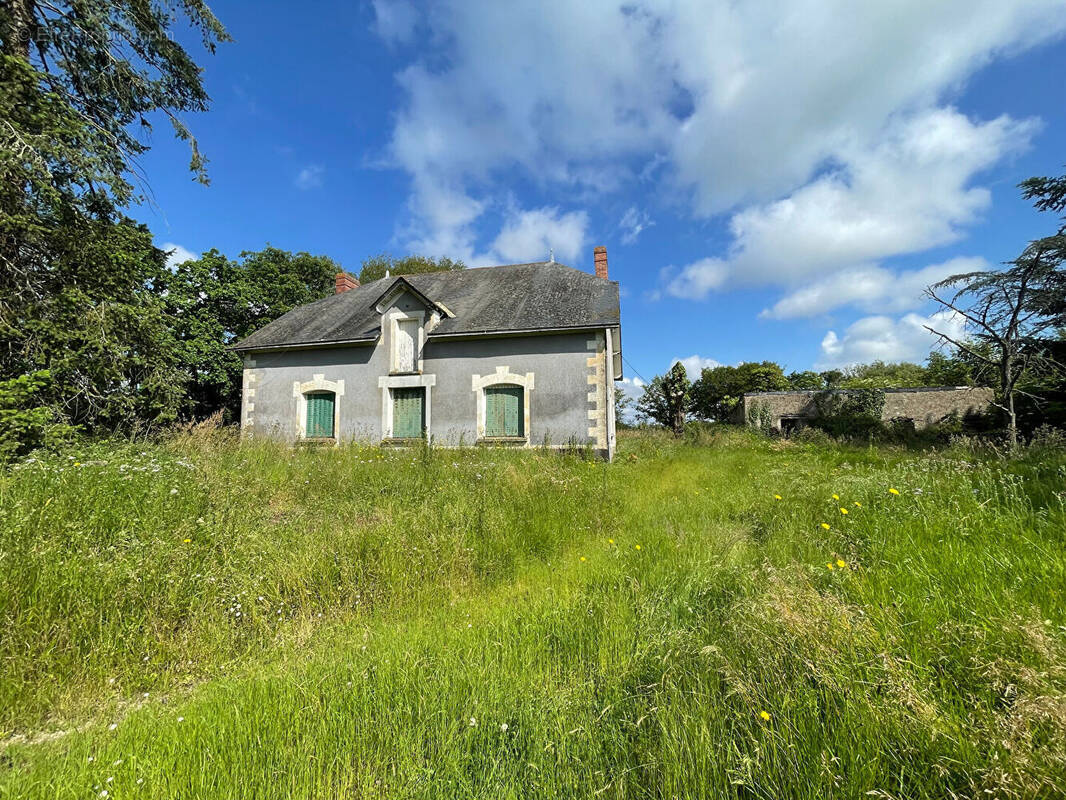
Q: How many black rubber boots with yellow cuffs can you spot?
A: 0